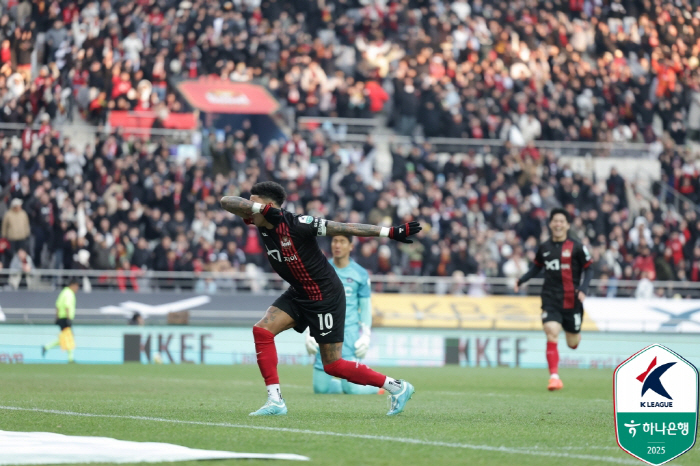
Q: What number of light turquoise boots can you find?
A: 2